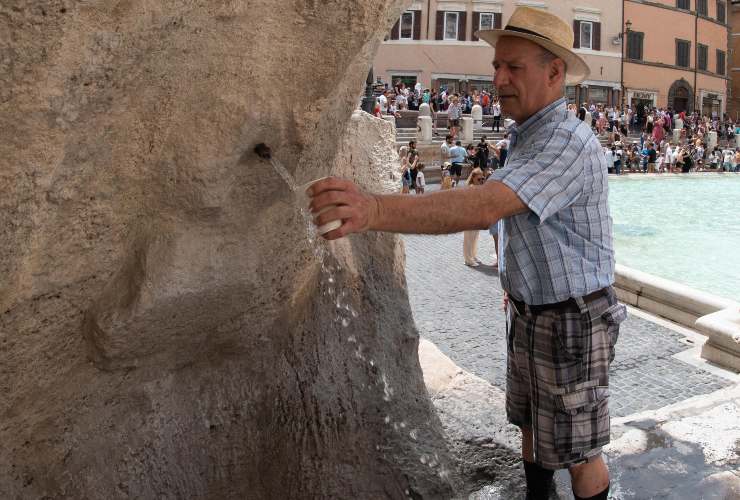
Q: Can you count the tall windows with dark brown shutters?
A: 4